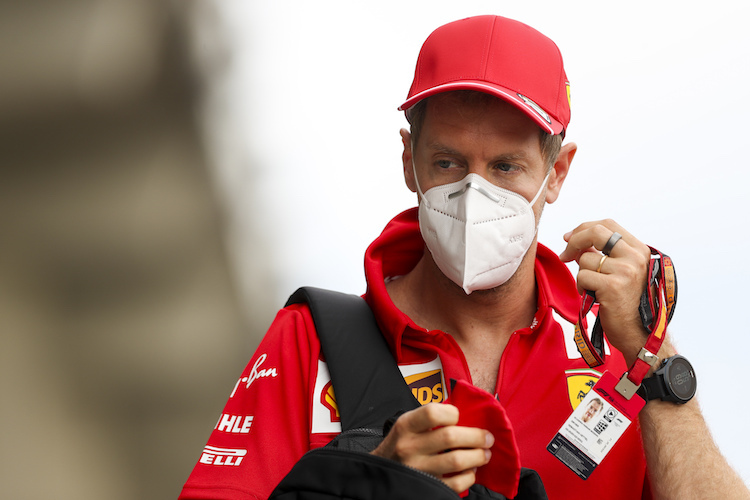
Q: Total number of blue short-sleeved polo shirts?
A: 0